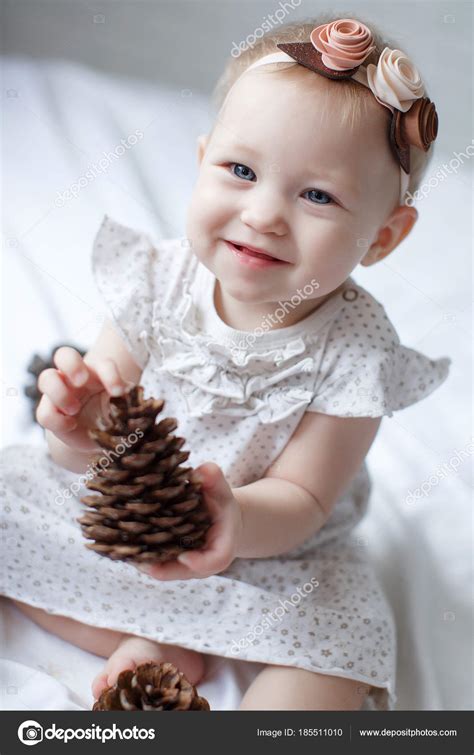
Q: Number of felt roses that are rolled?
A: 3